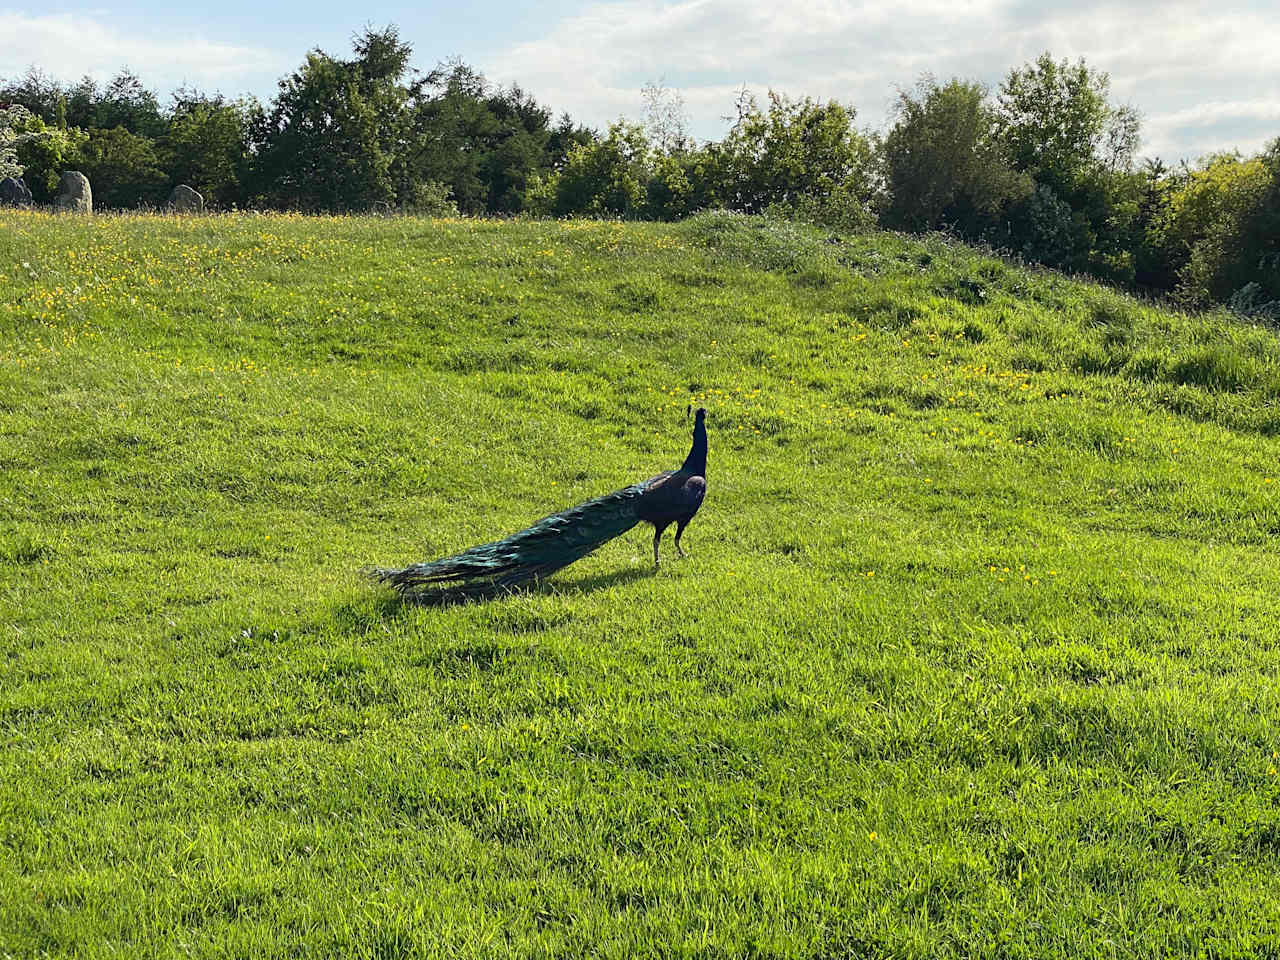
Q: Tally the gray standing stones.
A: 3